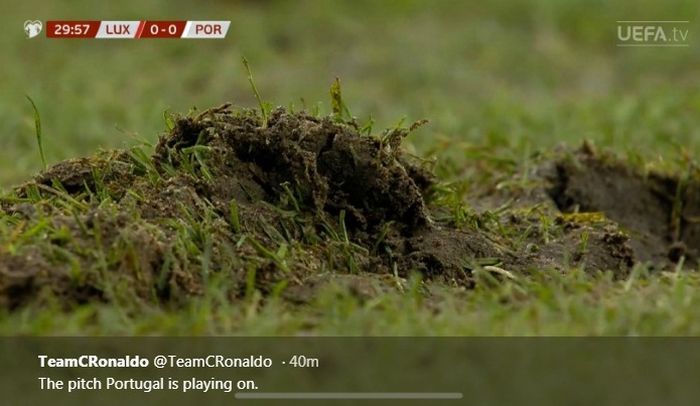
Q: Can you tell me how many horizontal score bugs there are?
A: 1